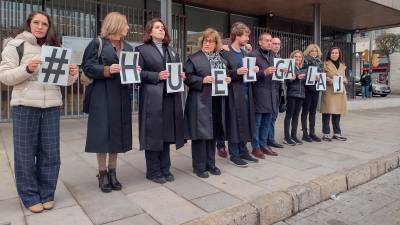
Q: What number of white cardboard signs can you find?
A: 10